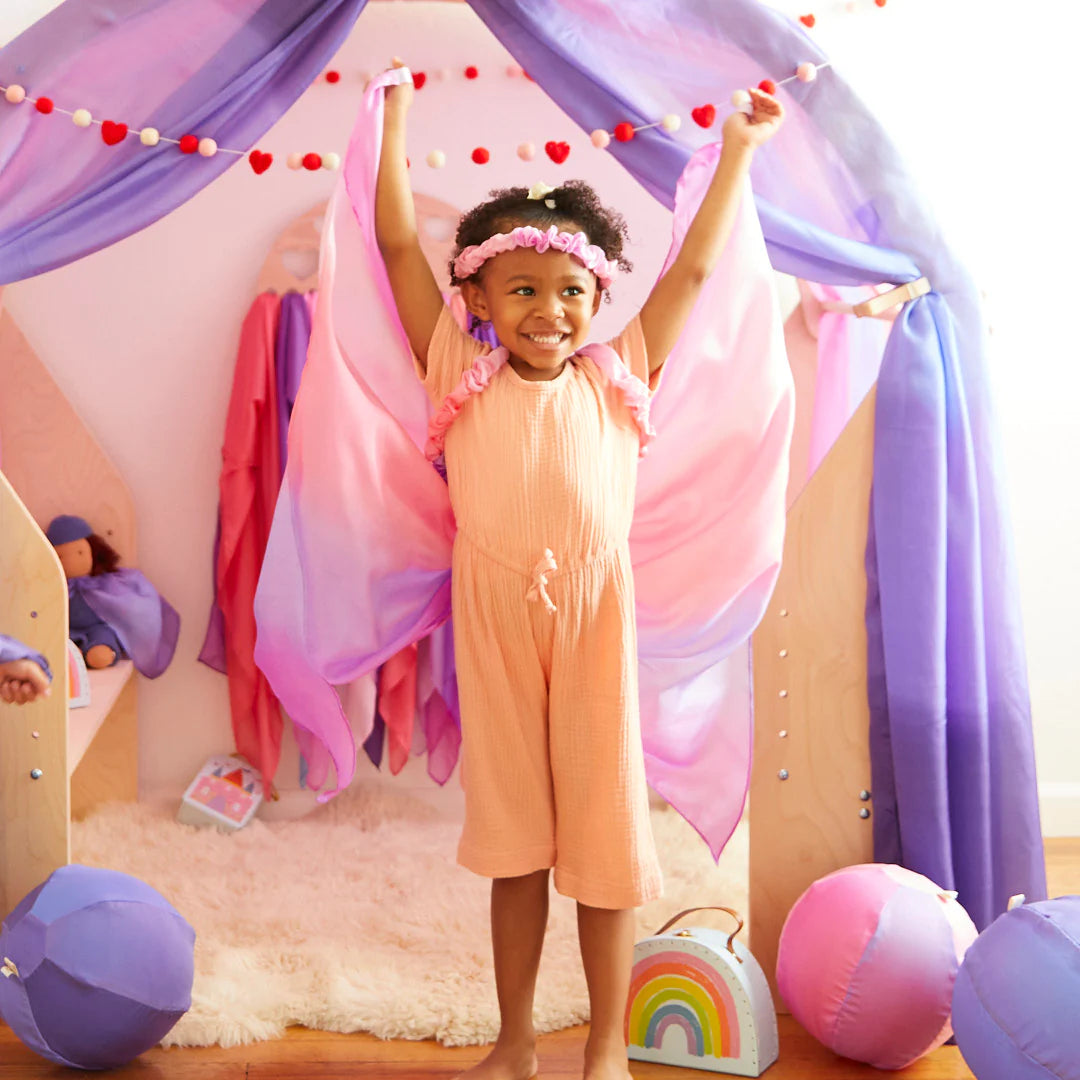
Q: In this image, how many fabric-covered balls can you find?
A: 3